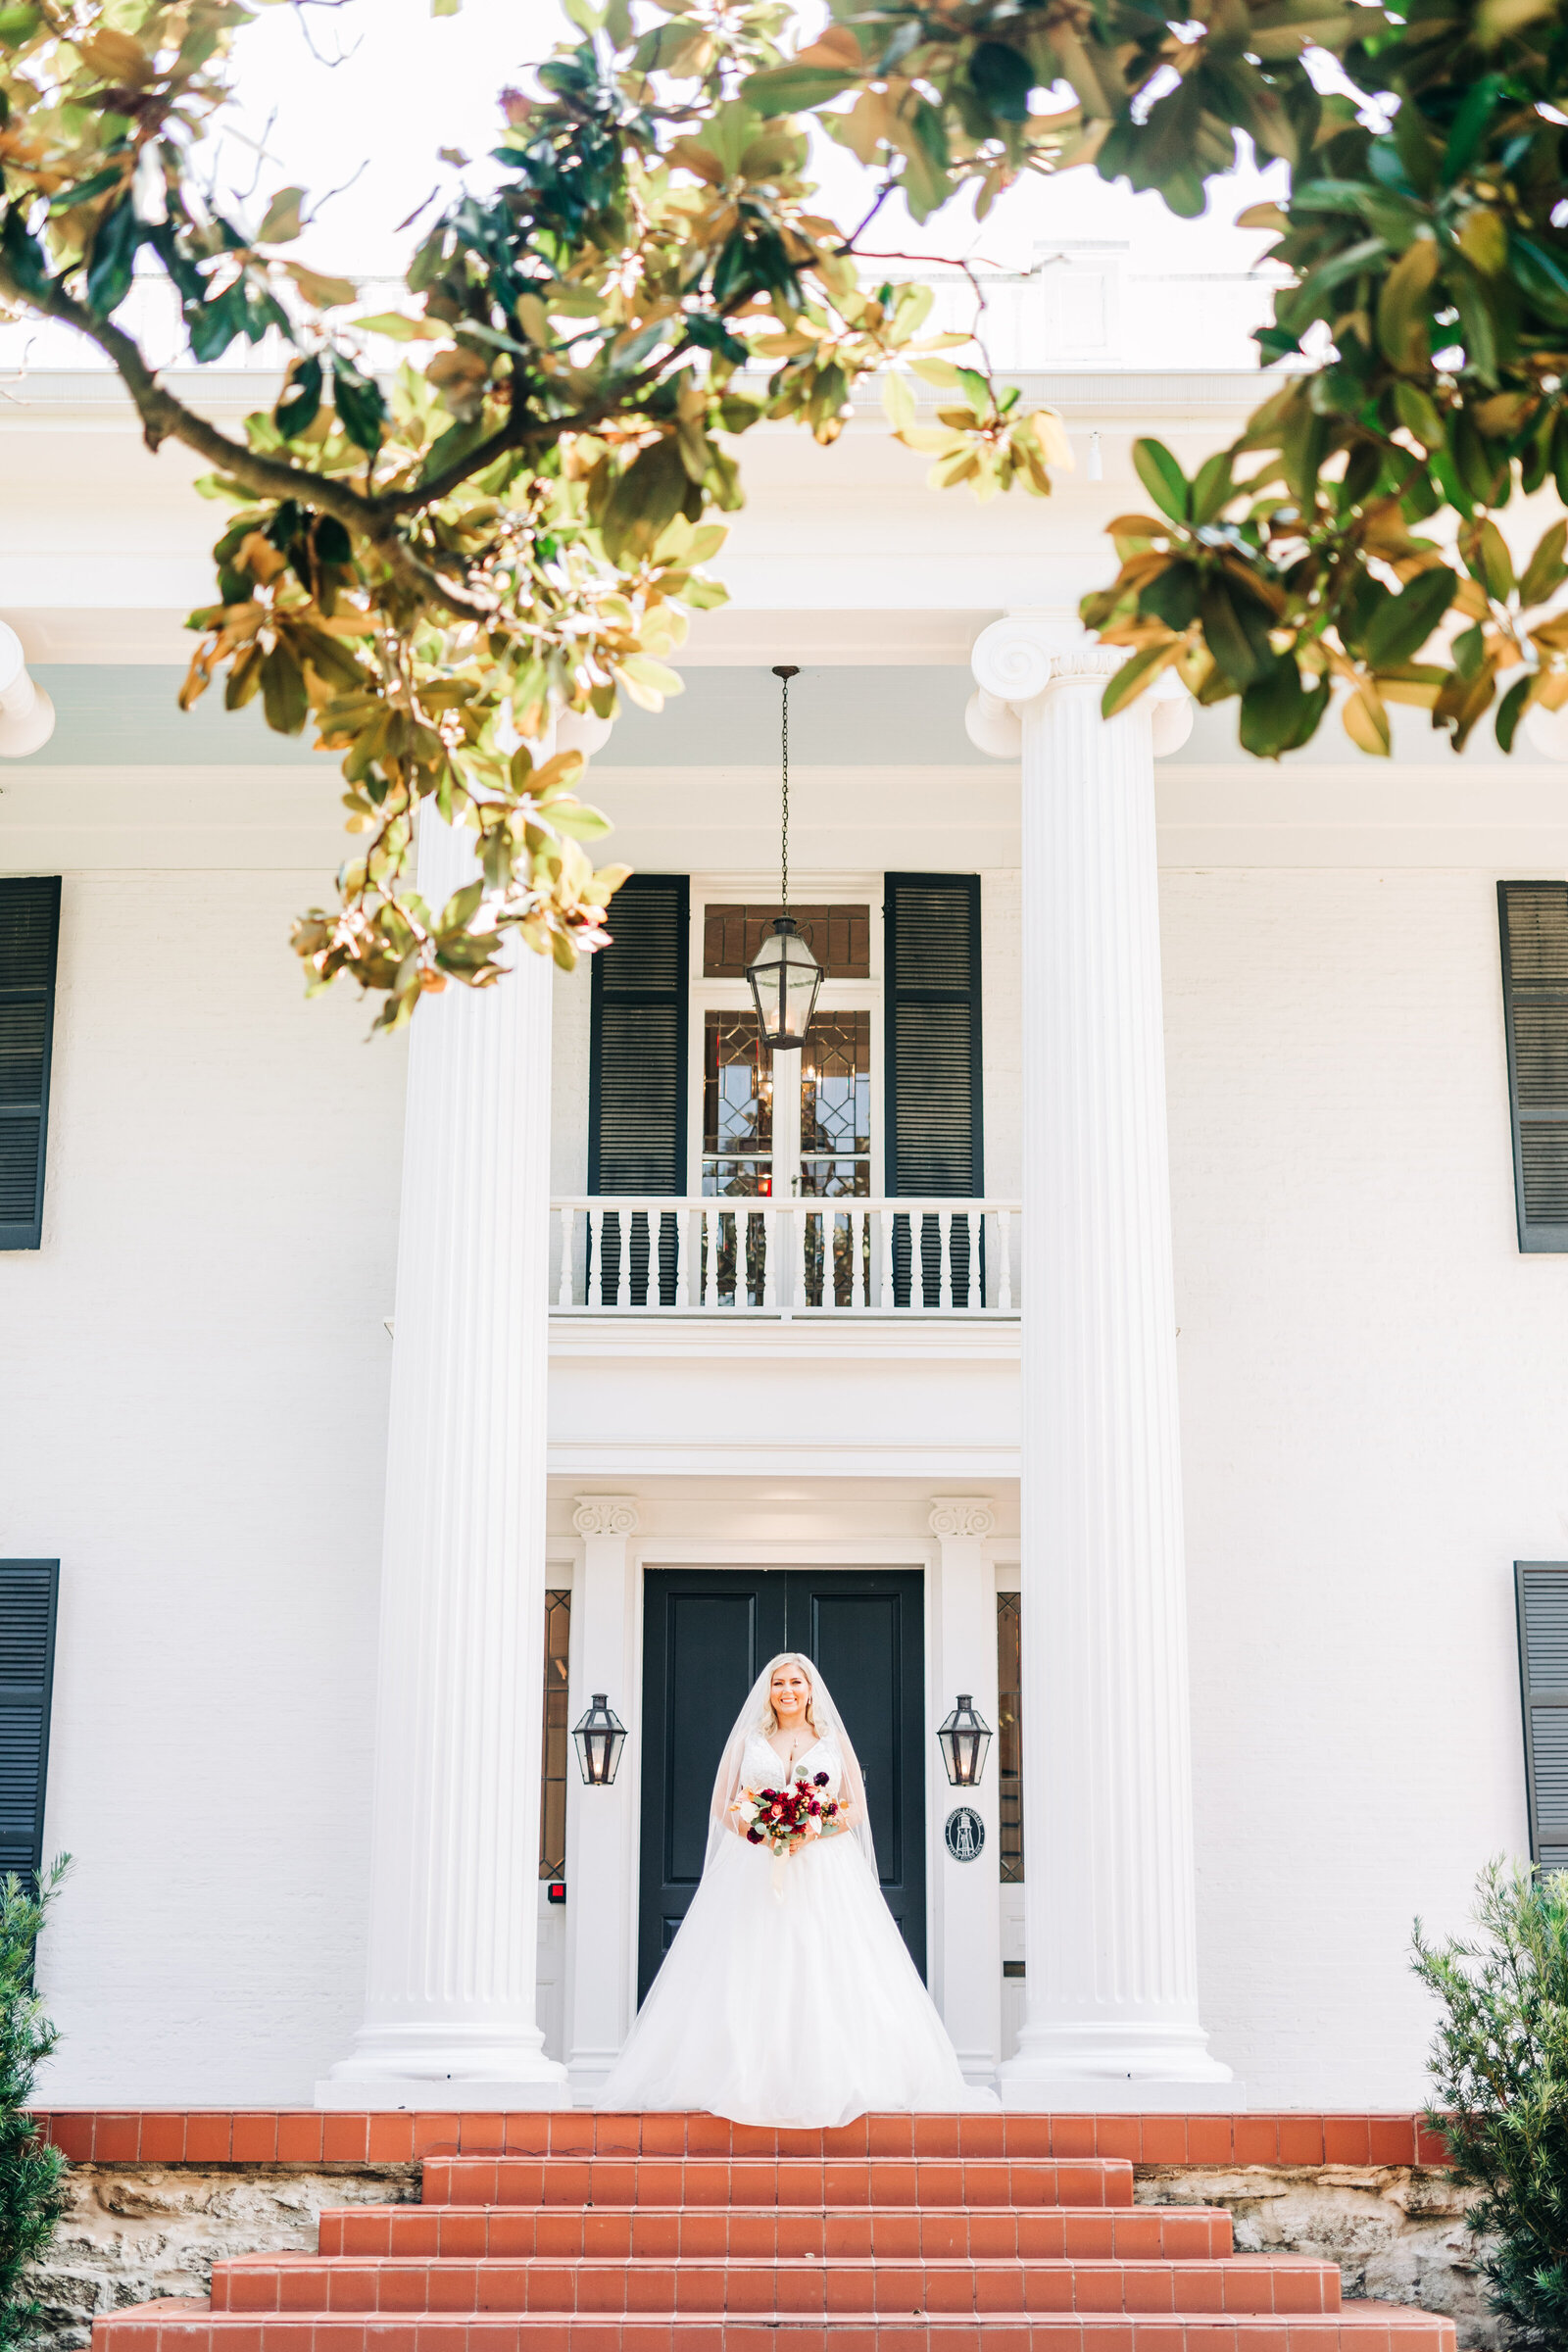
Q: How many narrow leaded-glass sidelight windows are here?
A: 2